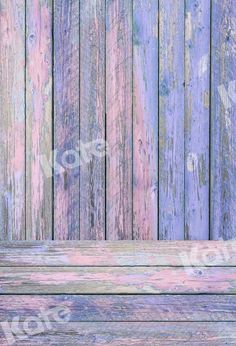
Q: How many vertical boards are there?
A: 9